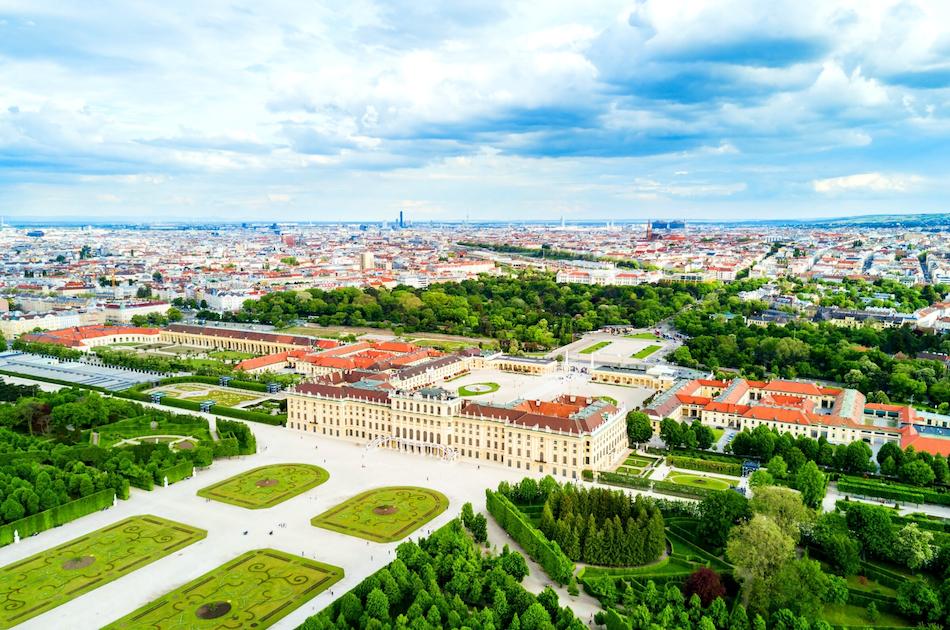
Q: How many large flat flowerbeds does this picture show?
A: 4